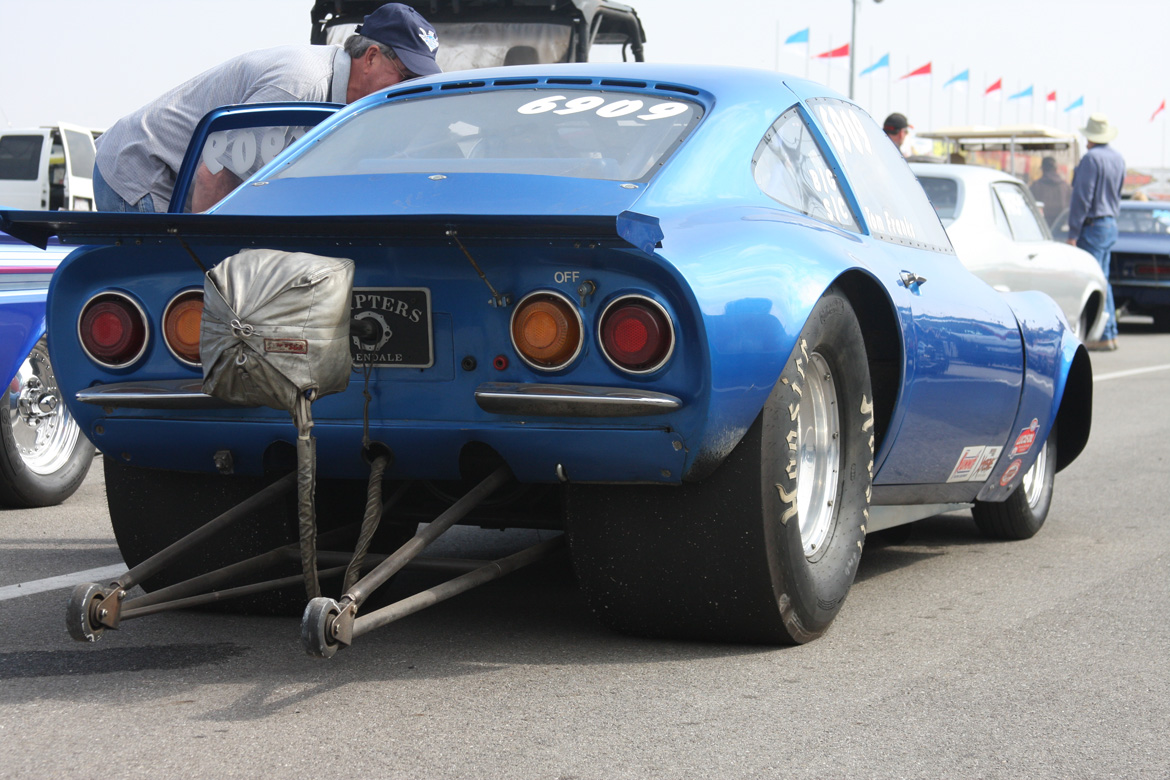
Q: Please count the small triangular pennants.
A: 10